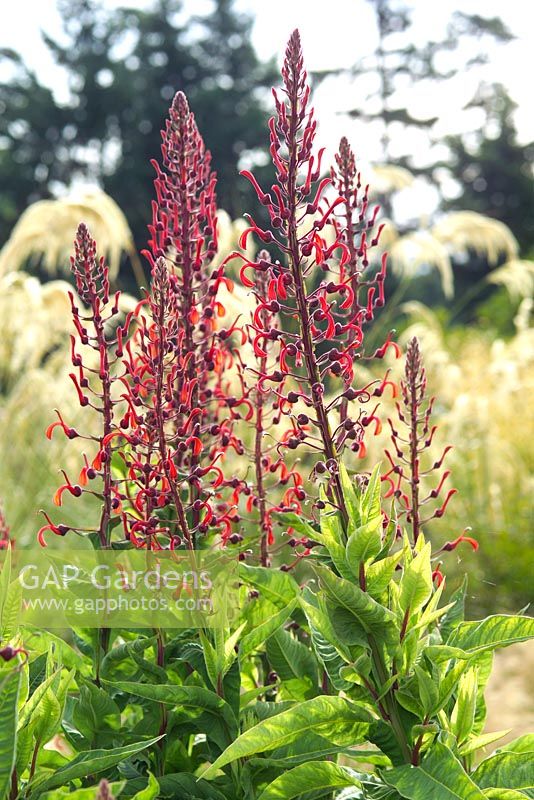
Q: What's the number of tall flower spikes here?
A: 7